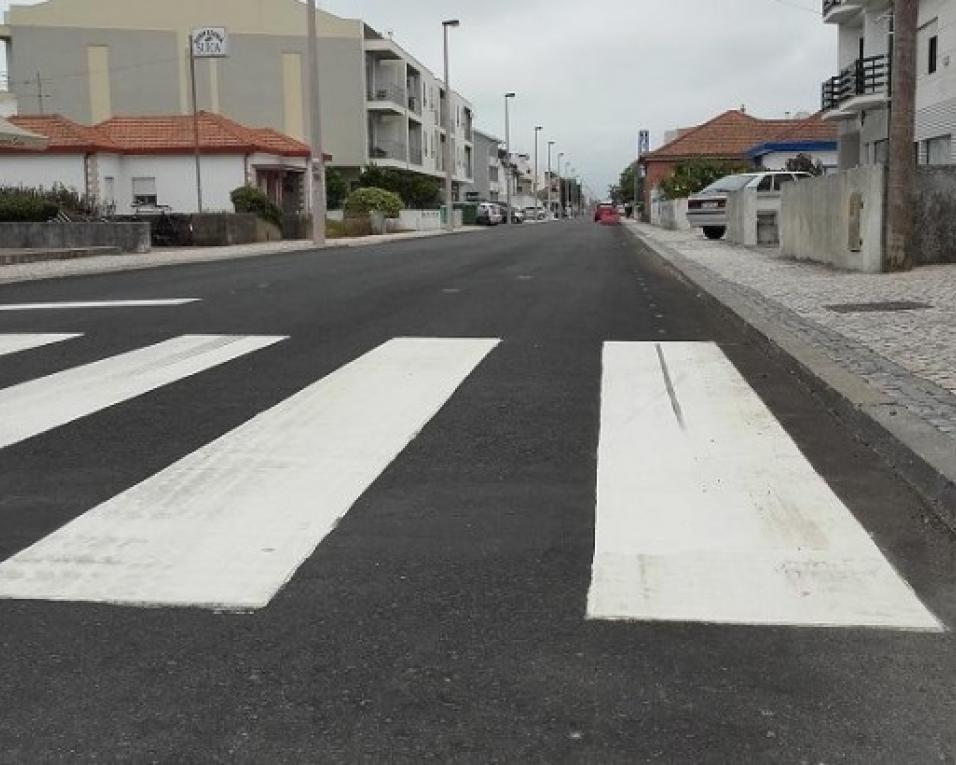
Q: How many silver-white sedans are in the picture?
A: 1